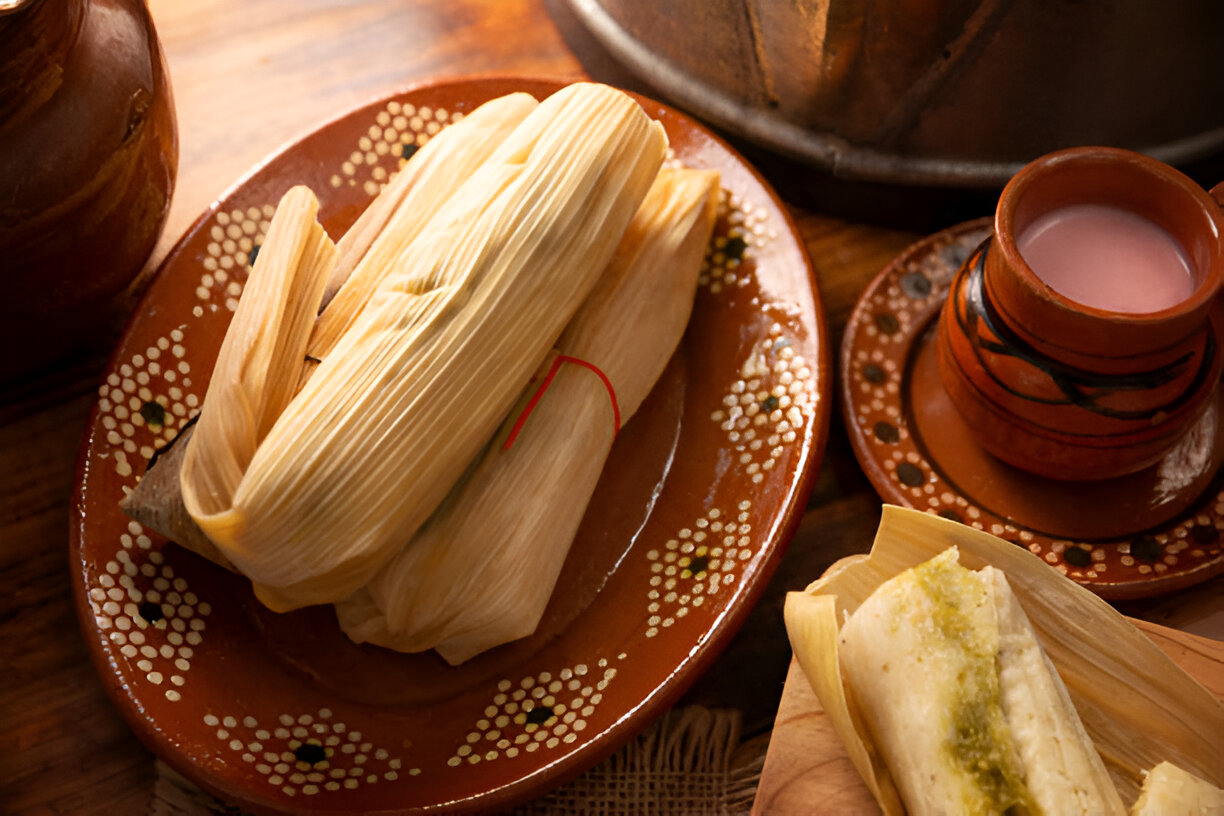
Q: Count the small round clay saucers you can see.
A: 1